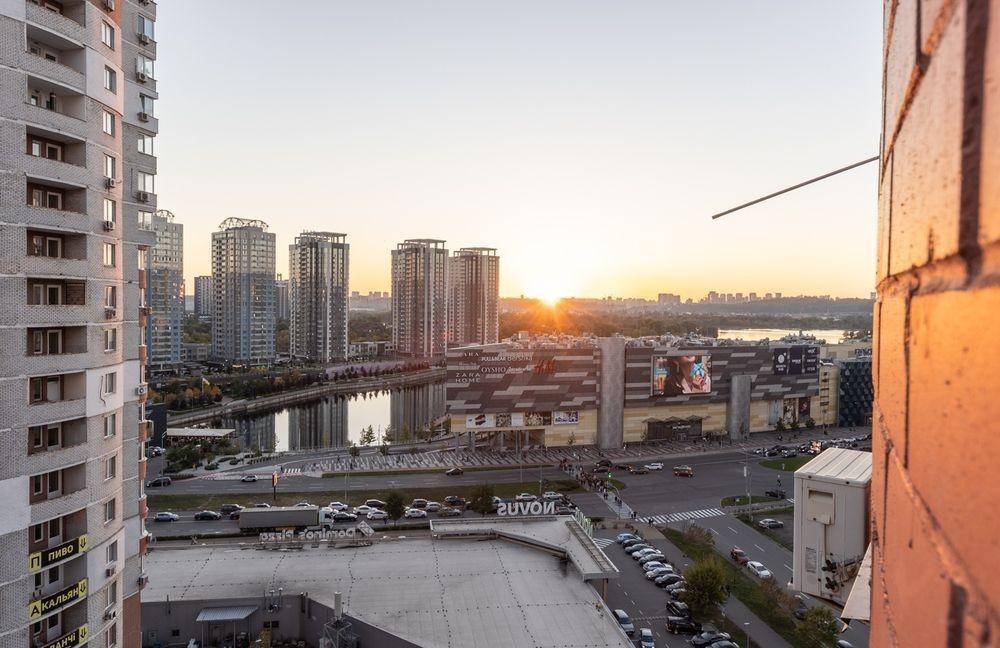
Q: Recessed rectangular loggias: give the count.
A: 14